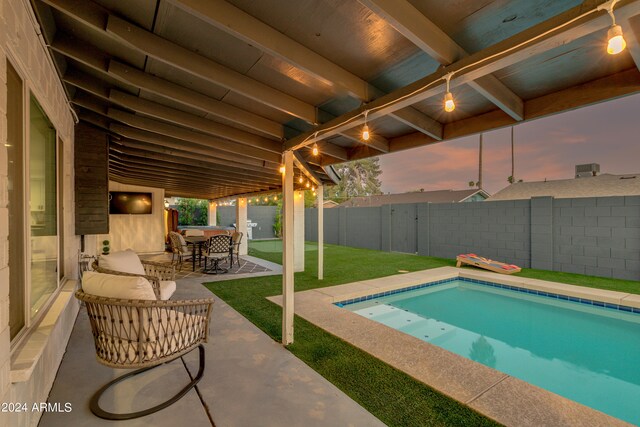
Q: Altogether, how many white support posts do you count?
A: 5